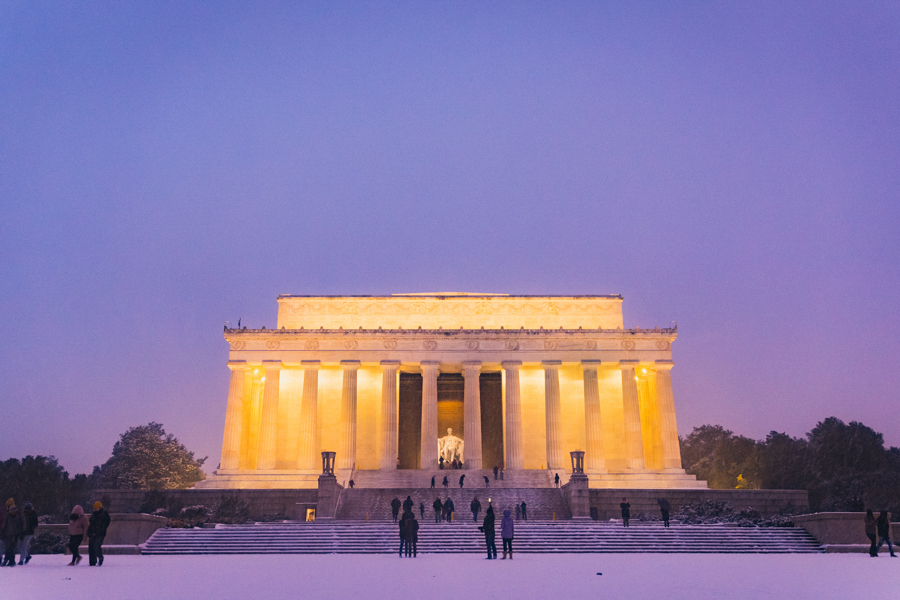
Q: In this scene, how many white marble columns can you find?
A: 12